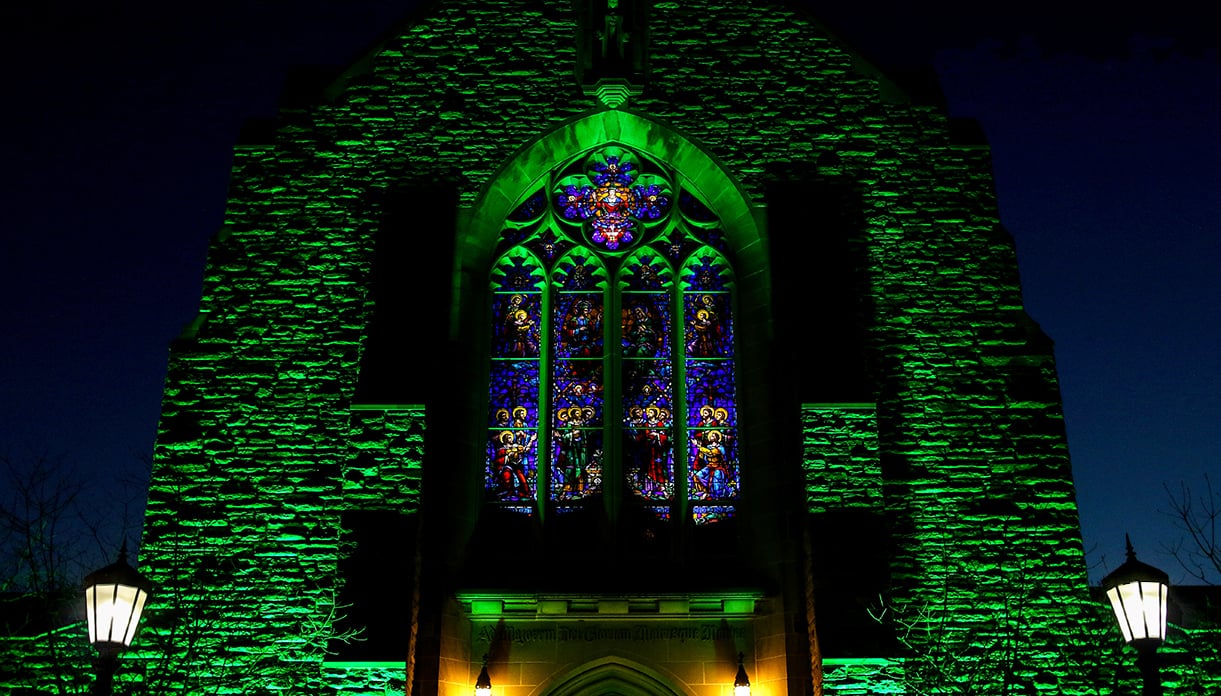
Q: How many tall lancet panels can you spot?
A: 4